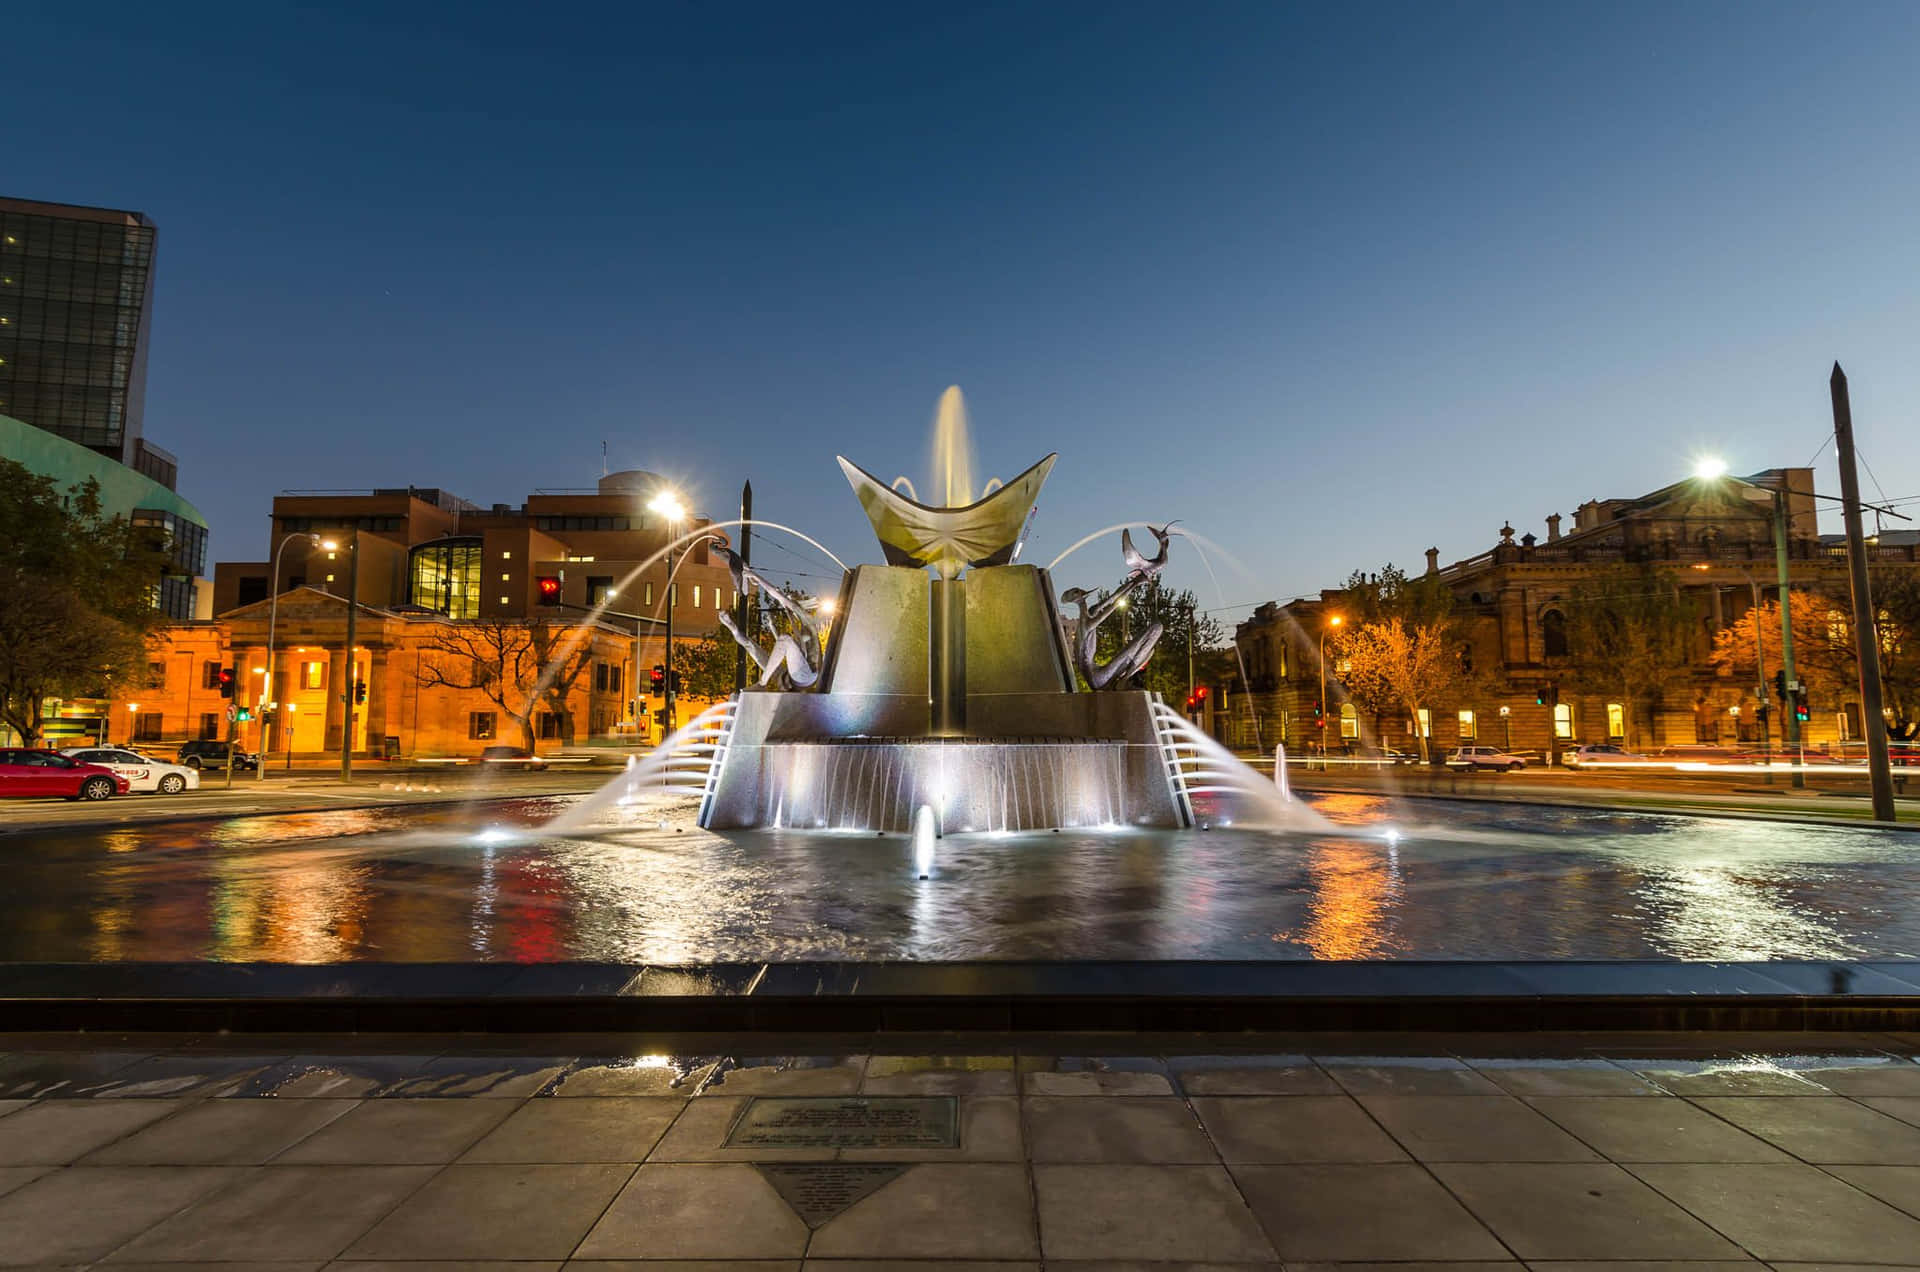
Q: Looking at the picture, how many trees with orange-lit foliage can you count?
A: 2